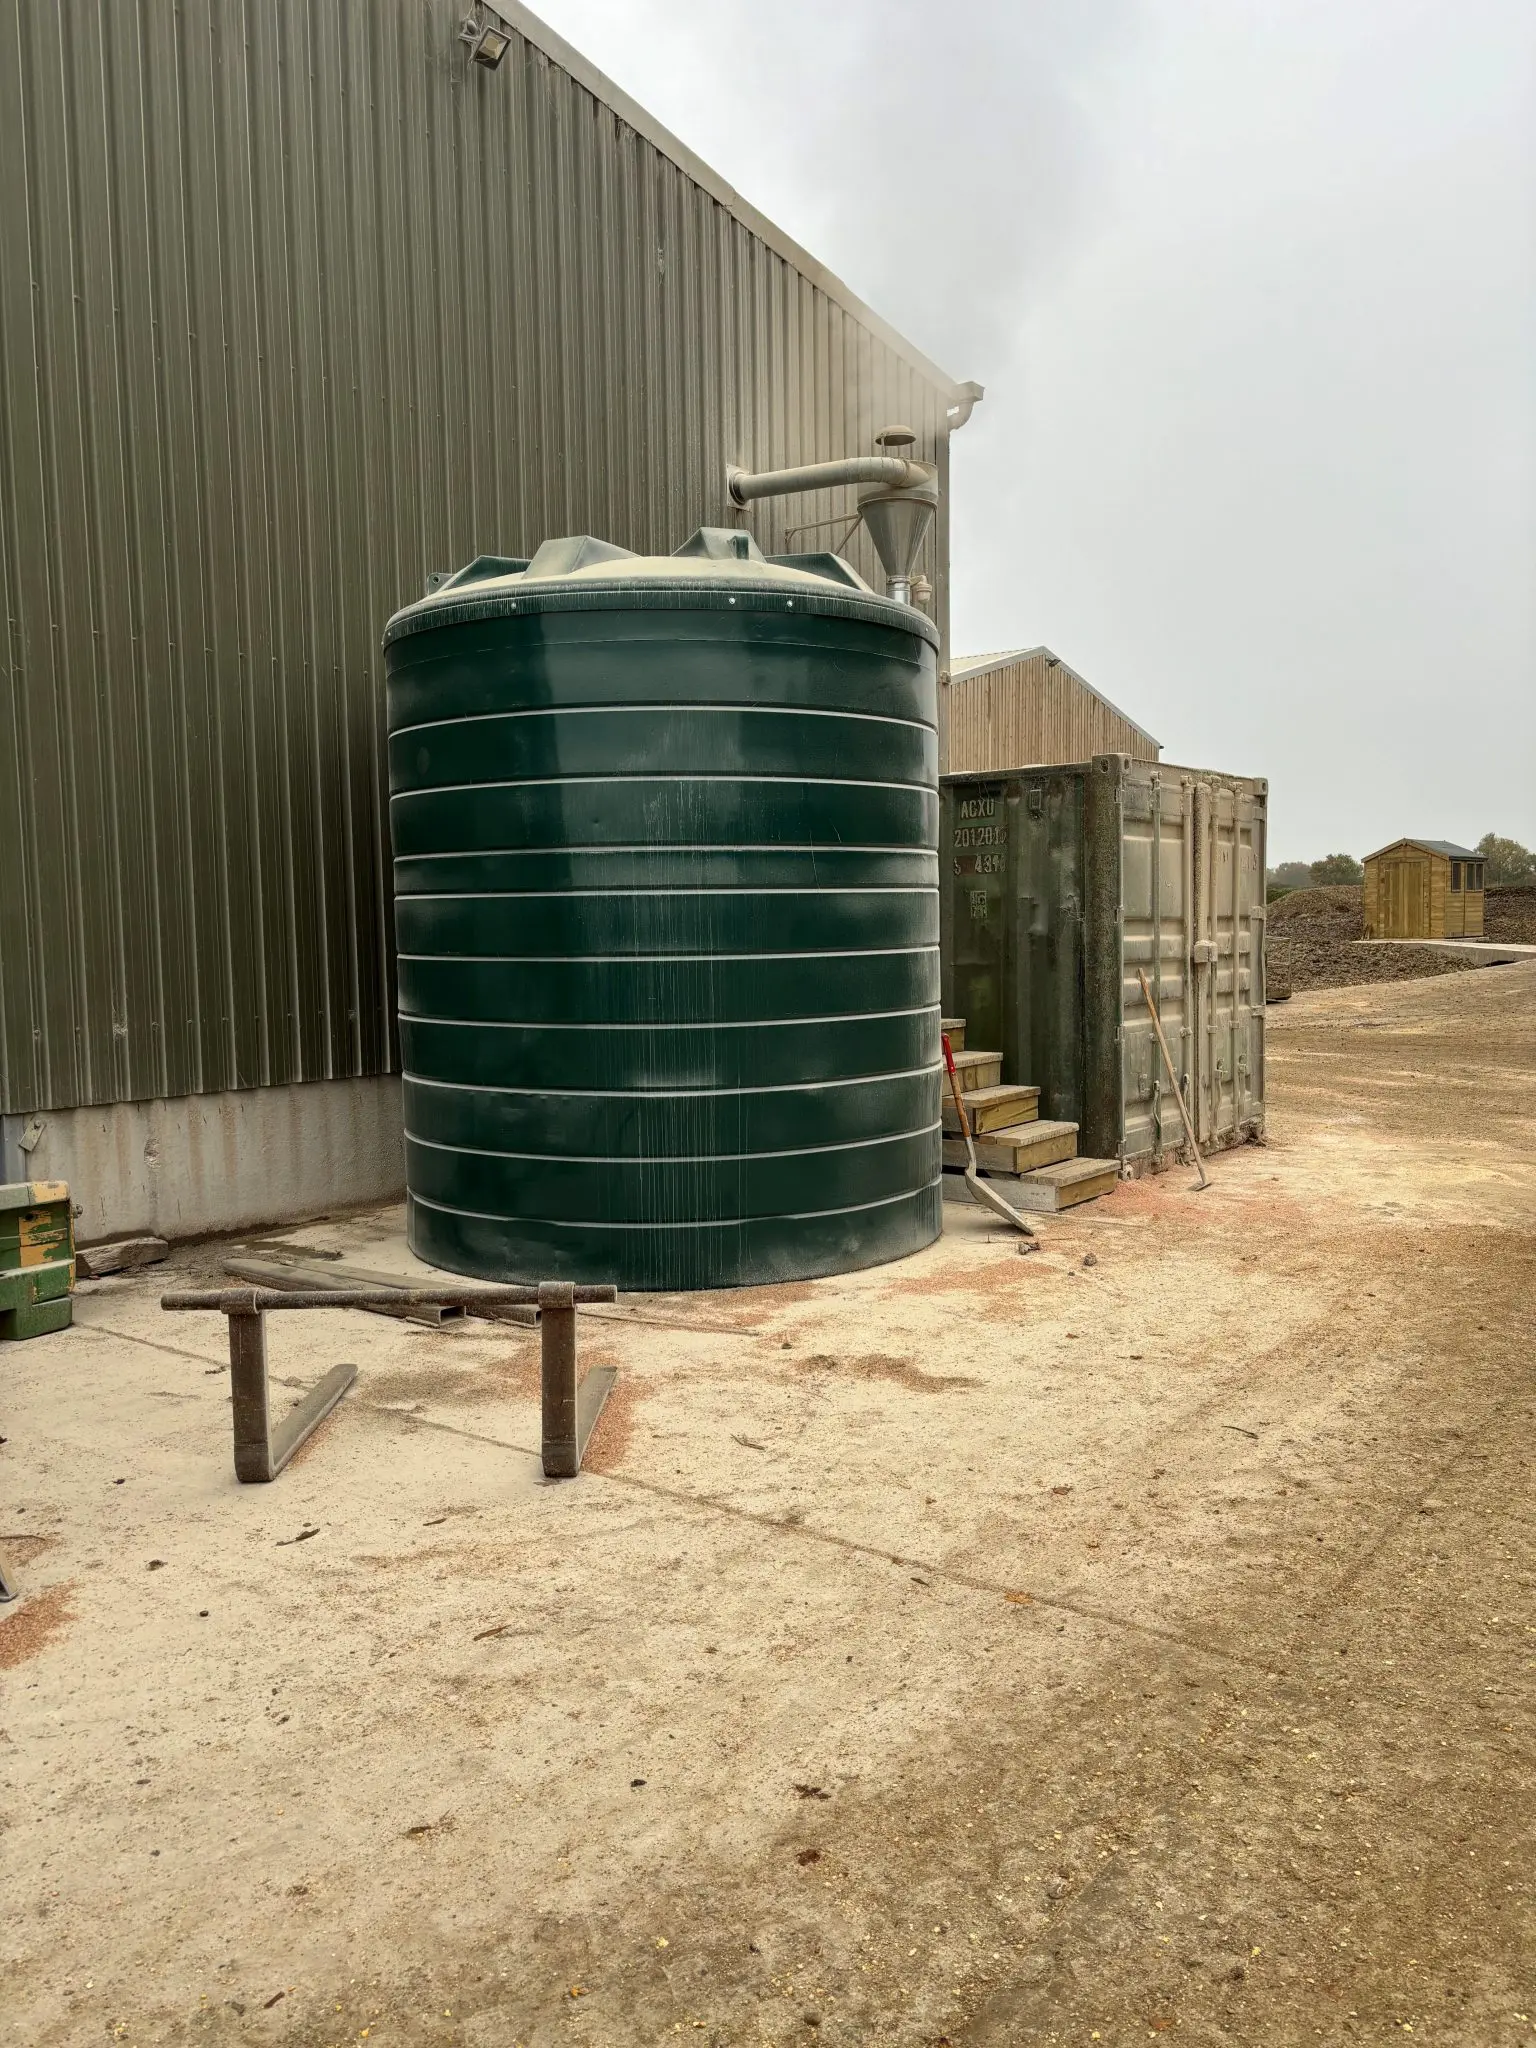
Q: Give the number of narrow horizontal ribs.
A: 9